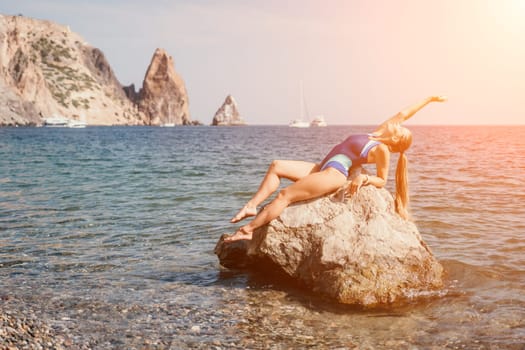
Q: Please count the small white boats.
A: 5